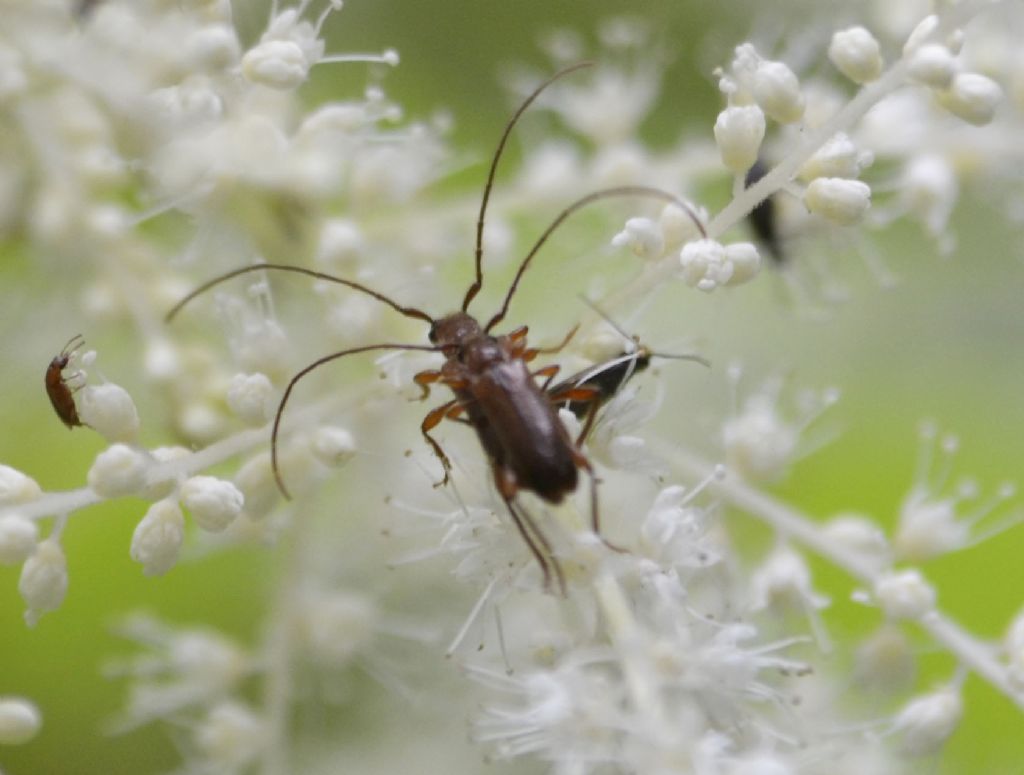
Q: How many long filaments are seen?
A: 4